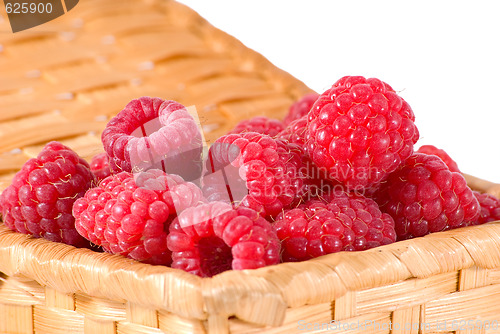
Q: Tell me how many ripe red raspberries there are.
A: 14